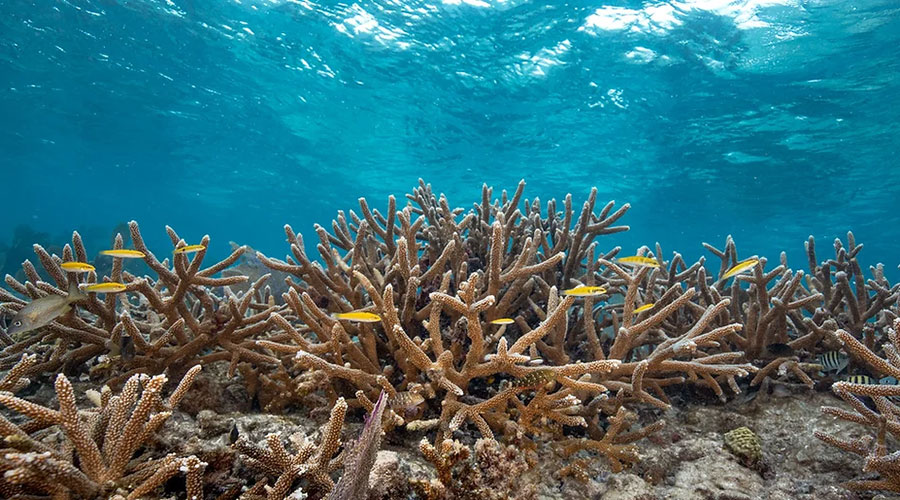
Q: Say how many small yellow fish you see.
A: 10